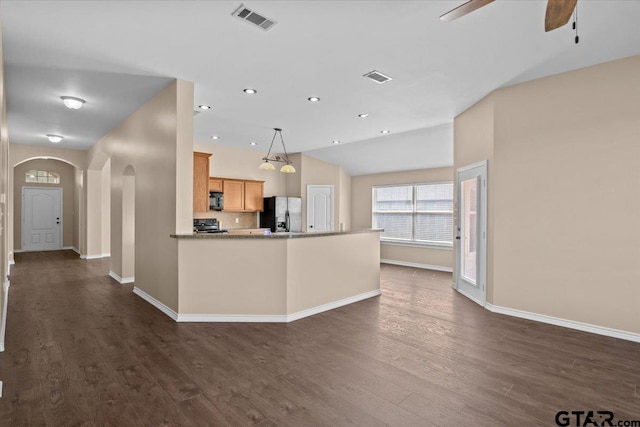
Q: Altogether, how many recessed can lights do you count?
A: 8